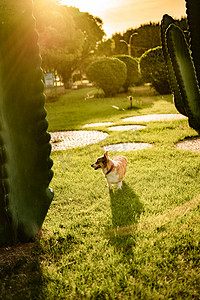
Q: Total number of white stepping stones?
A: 6